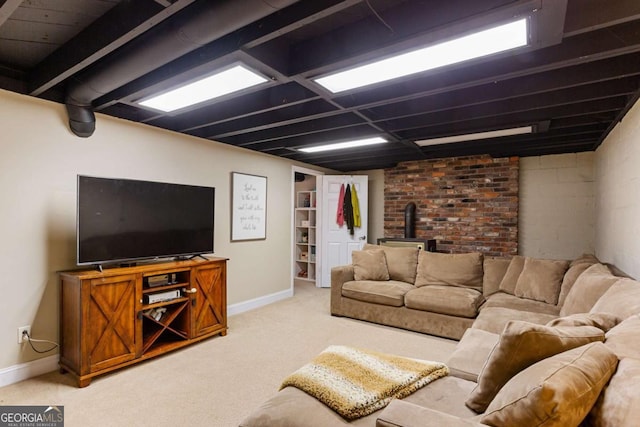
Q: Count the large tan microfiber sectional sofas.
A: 1